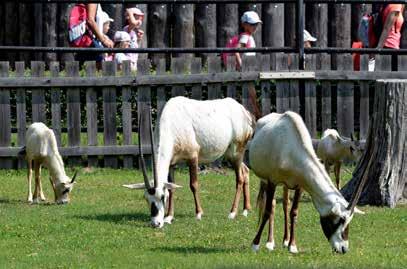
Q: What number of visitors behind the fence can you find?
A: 7